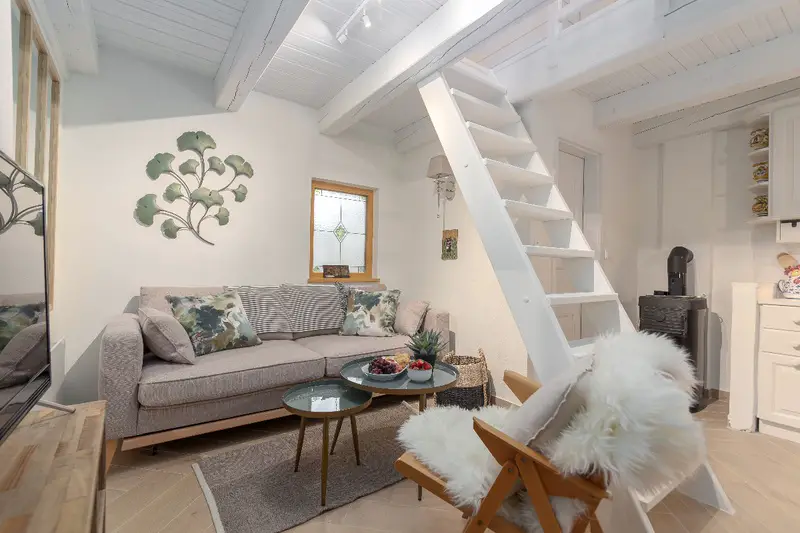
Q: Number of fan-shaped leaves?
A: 11